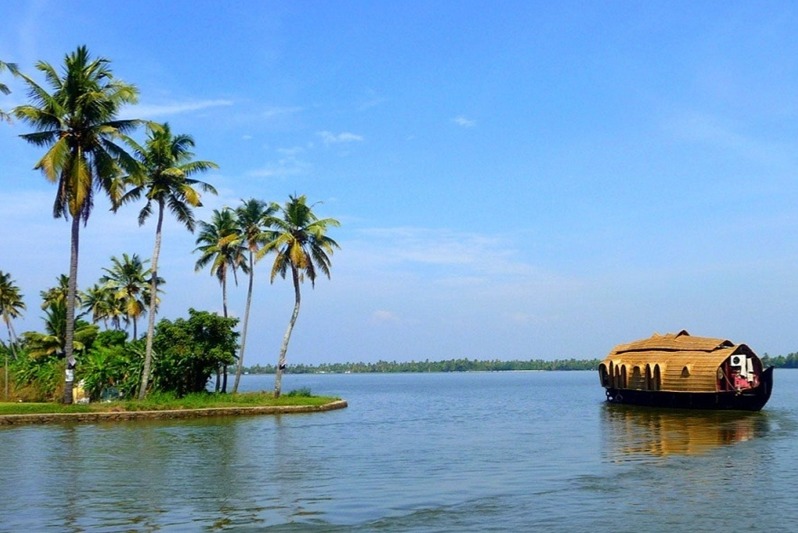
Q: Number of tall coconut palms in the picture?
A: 5